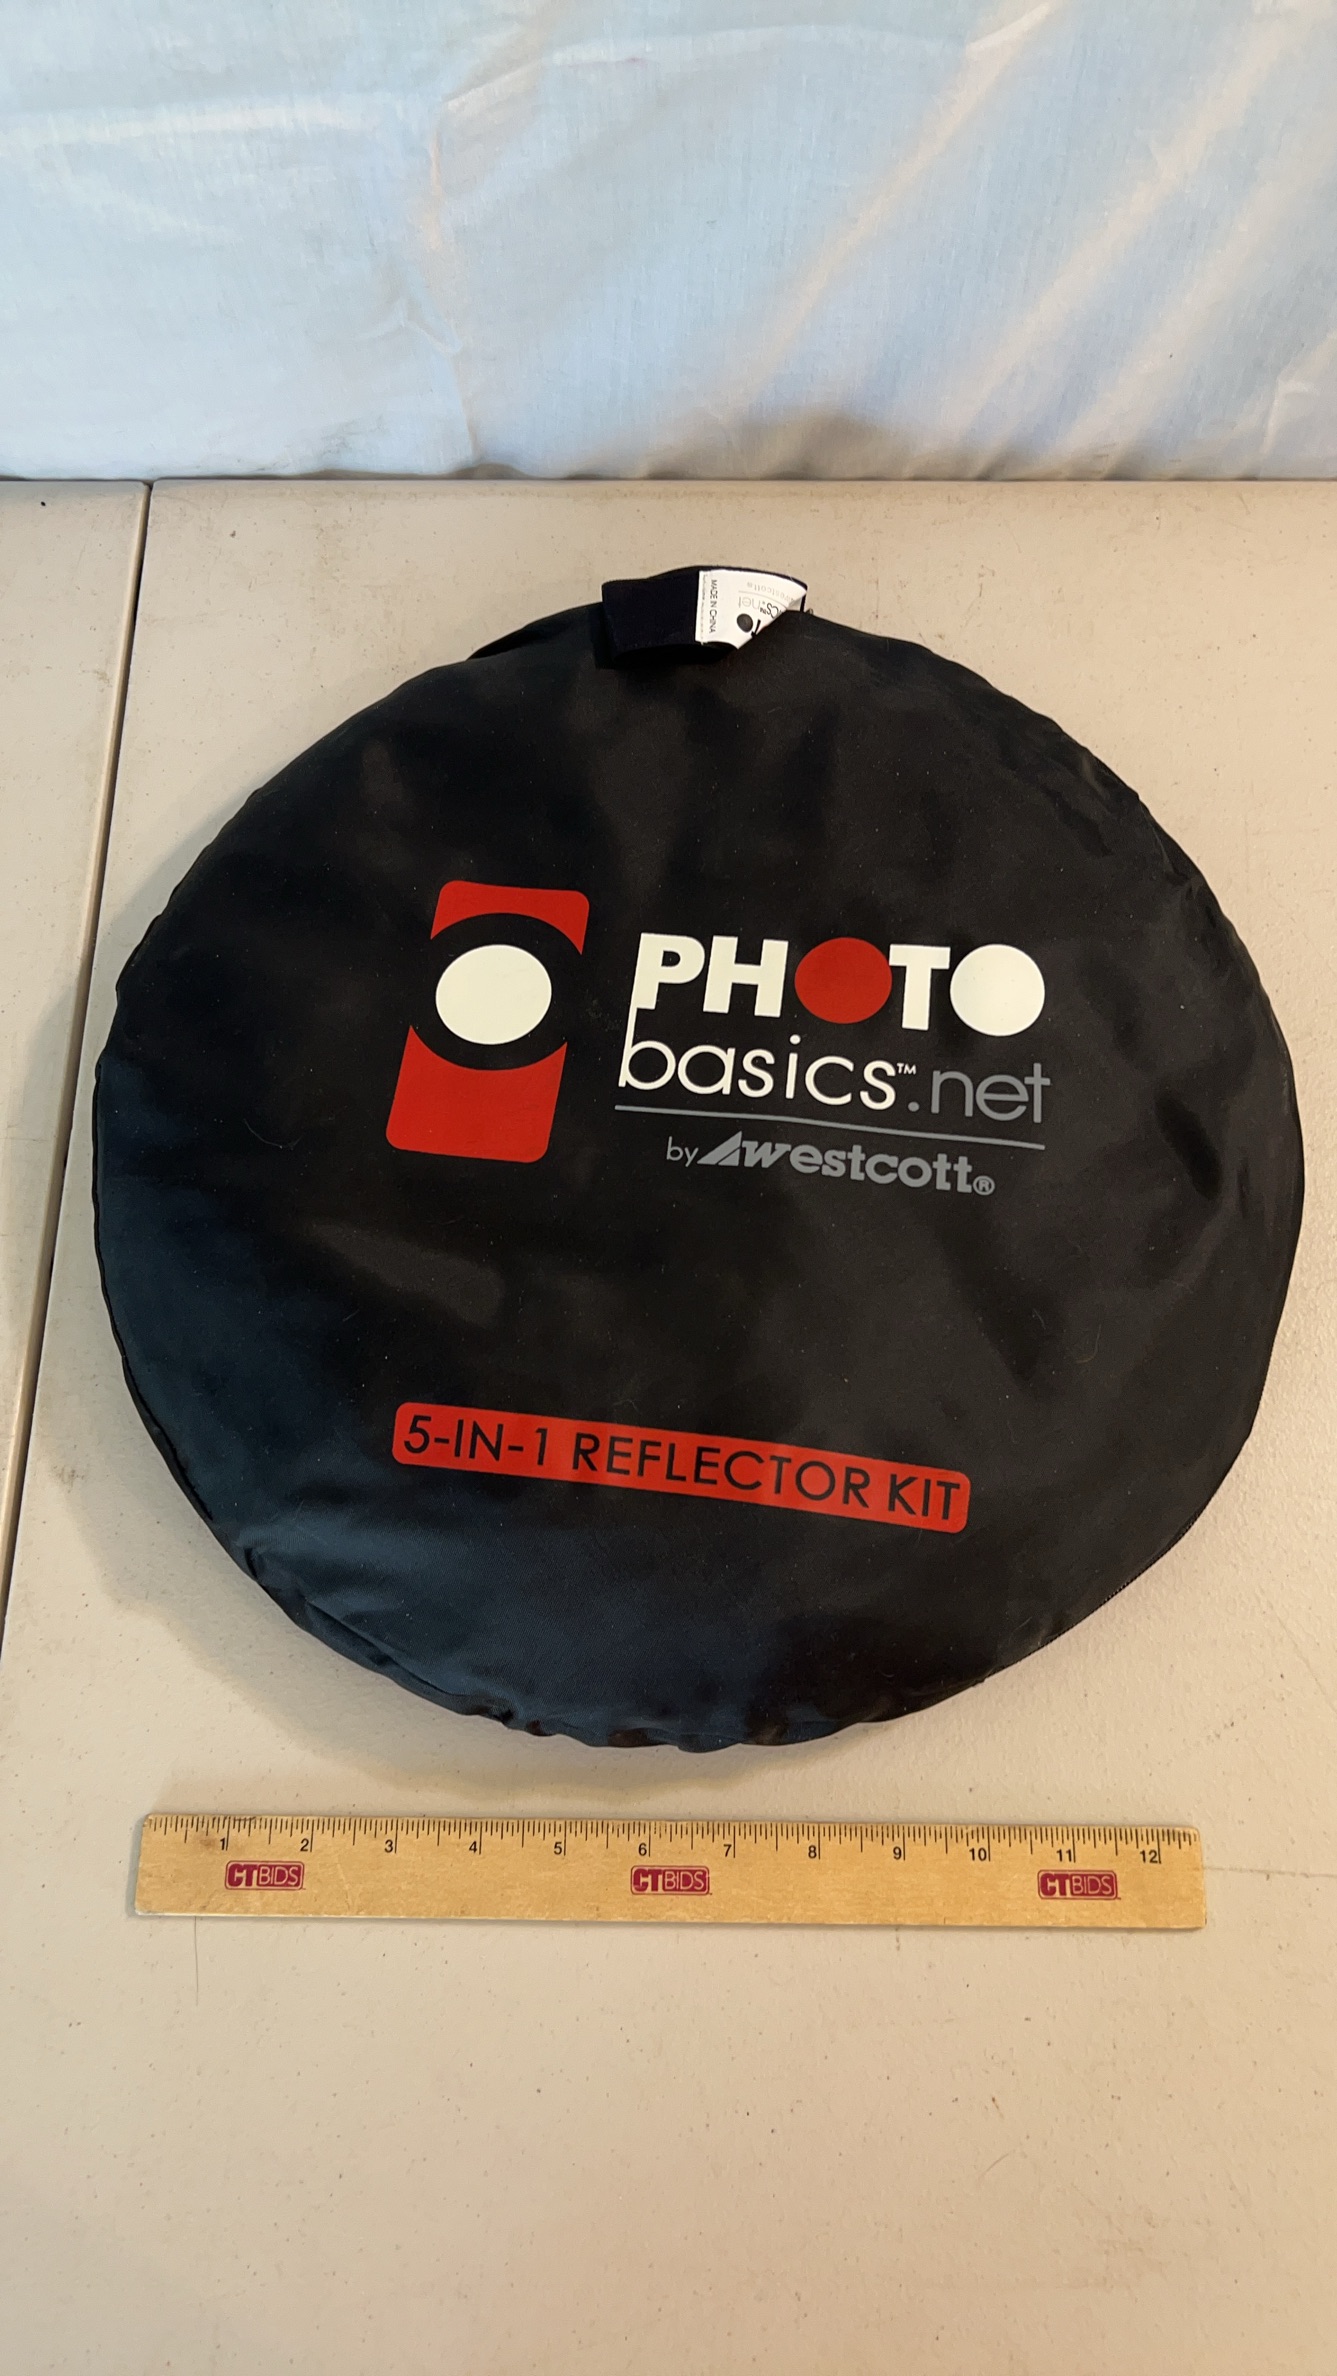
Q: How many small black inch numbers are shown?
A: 12